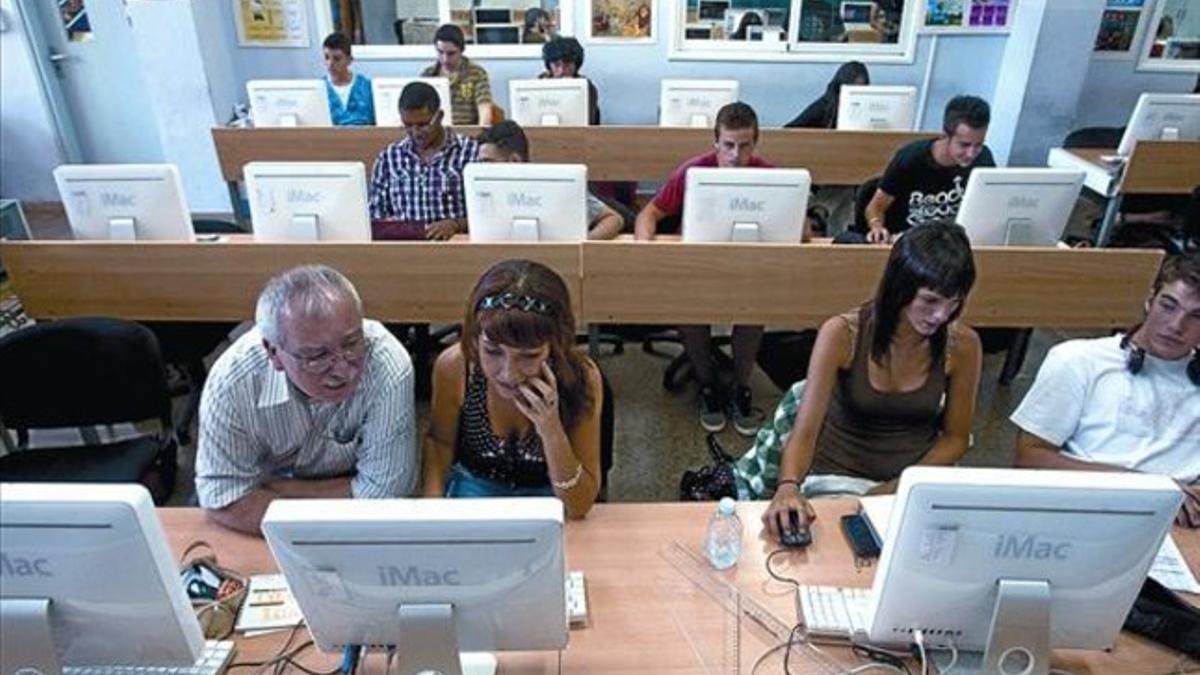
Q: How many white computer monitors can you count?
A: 14